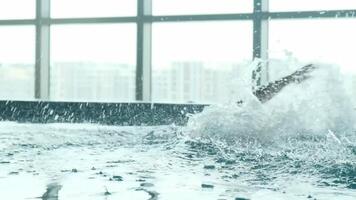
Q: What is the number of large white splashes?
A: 1